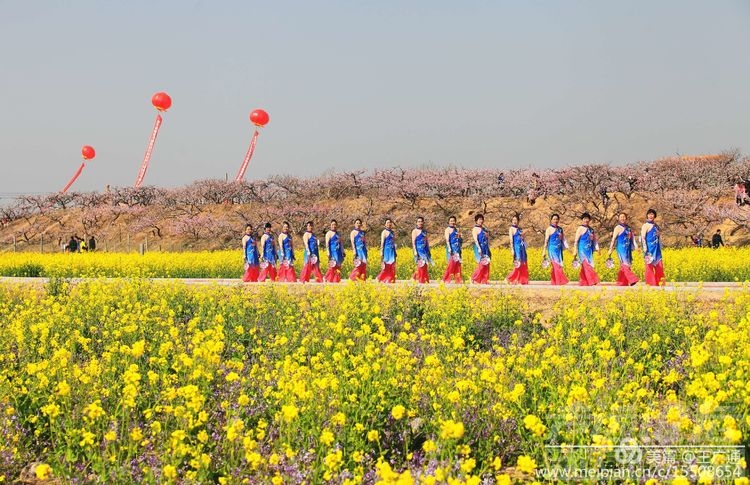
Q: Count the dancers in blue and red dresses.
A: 15